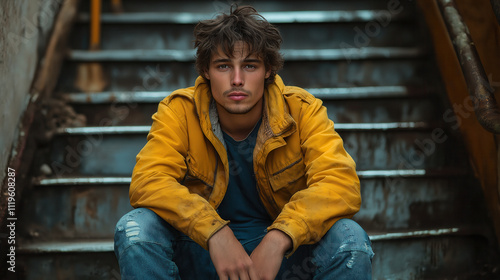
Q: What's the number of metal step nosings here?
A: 6